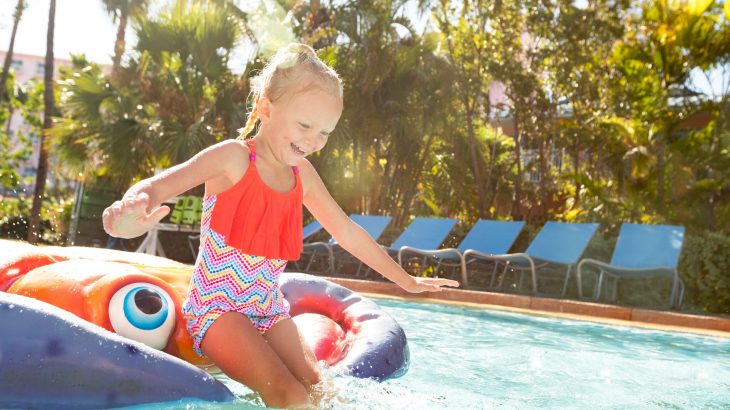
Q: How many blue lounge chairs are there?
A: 6